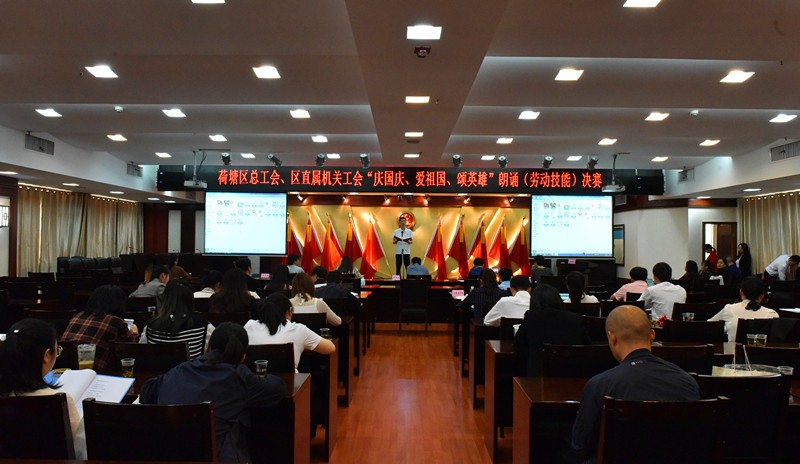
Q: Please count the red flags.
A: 10